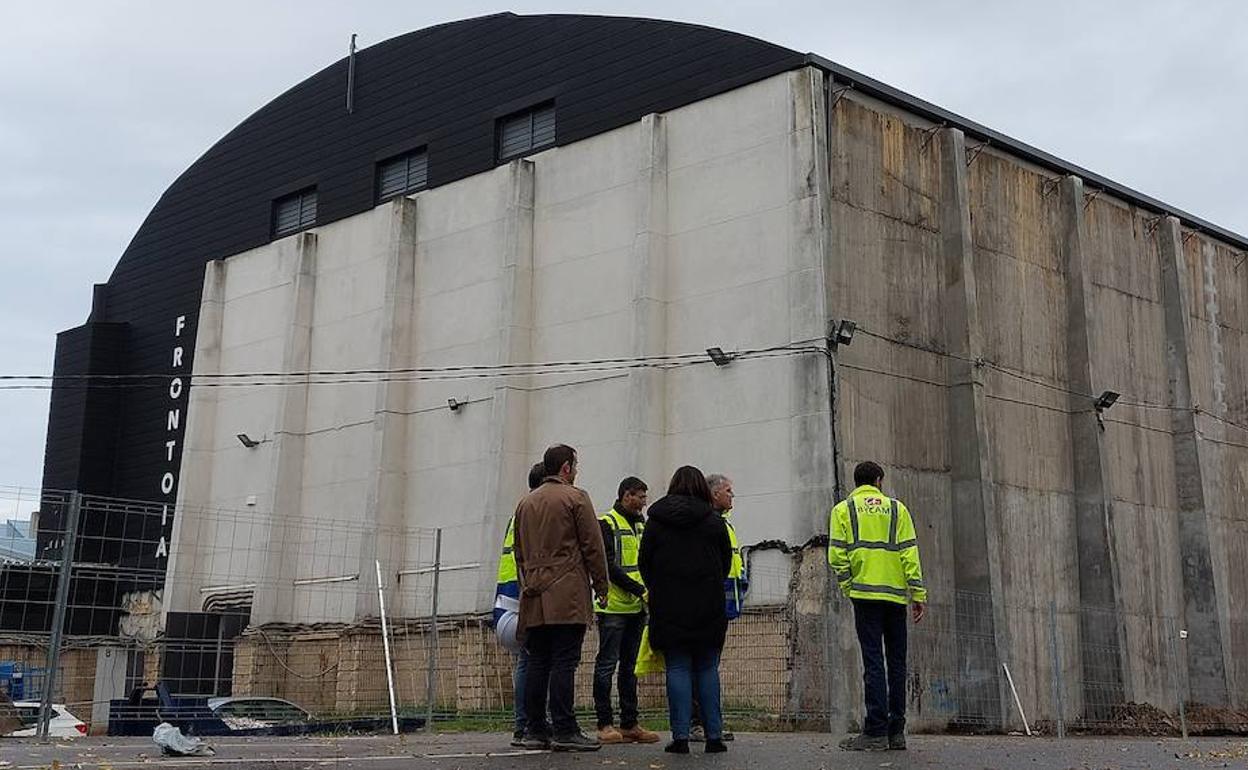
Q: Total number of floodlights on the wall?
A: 5